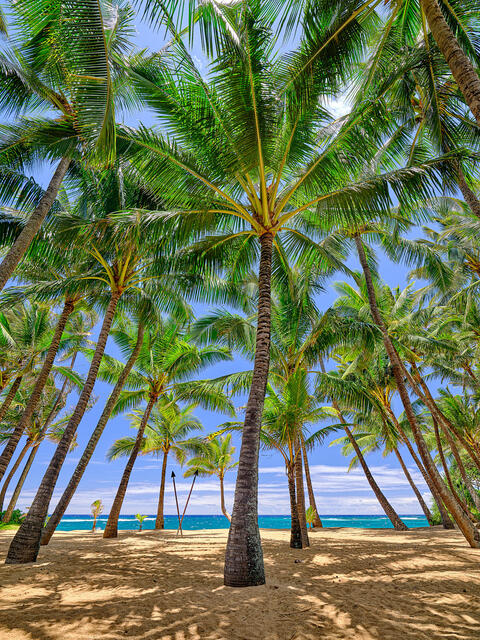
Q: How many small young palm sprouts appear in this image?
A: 3